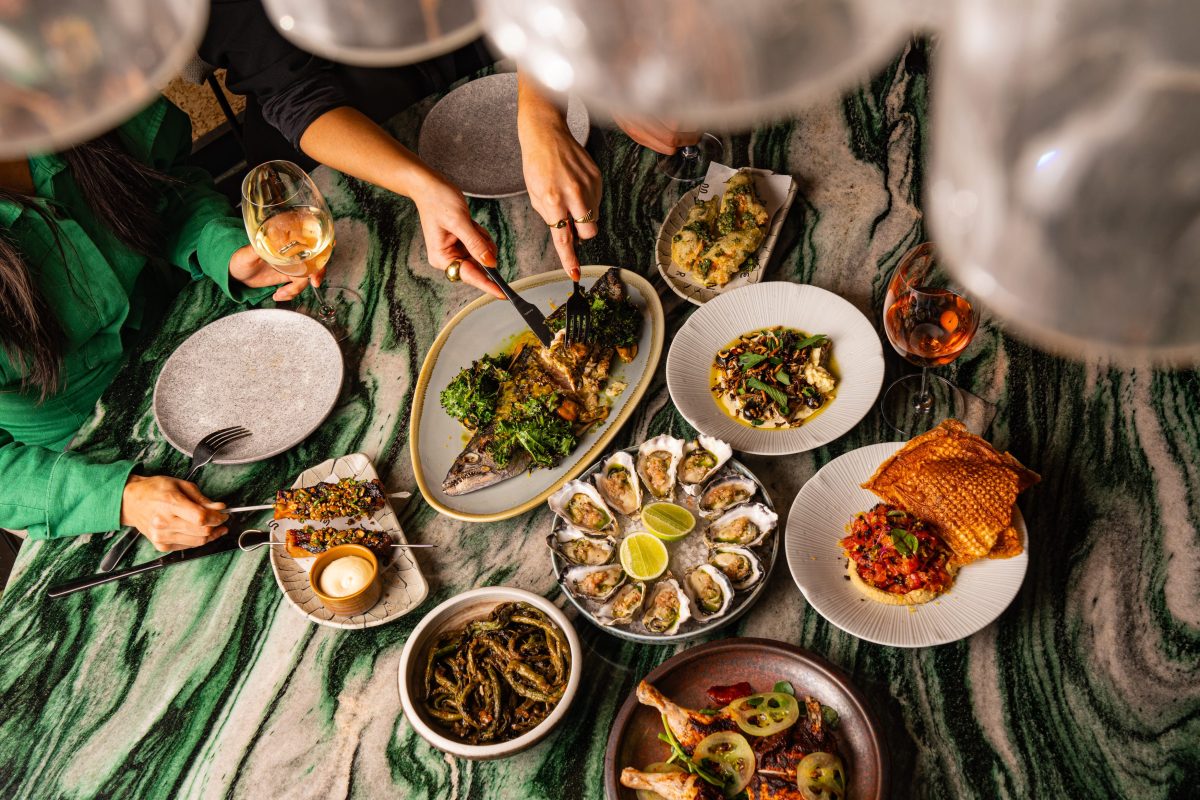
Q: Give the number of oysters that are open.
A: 12